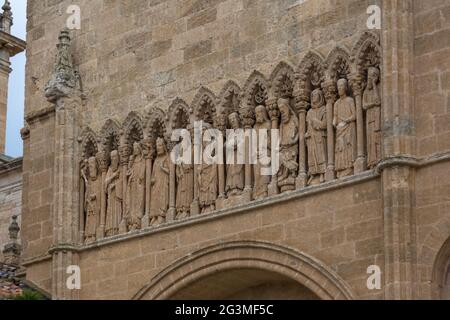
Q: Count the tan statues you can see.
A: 12